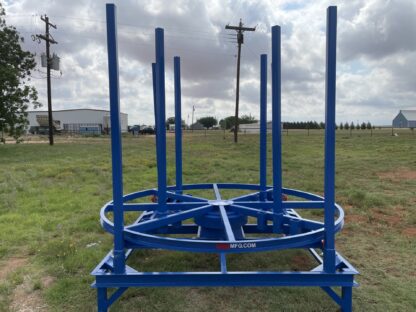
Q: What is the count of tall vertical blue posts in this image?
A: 7